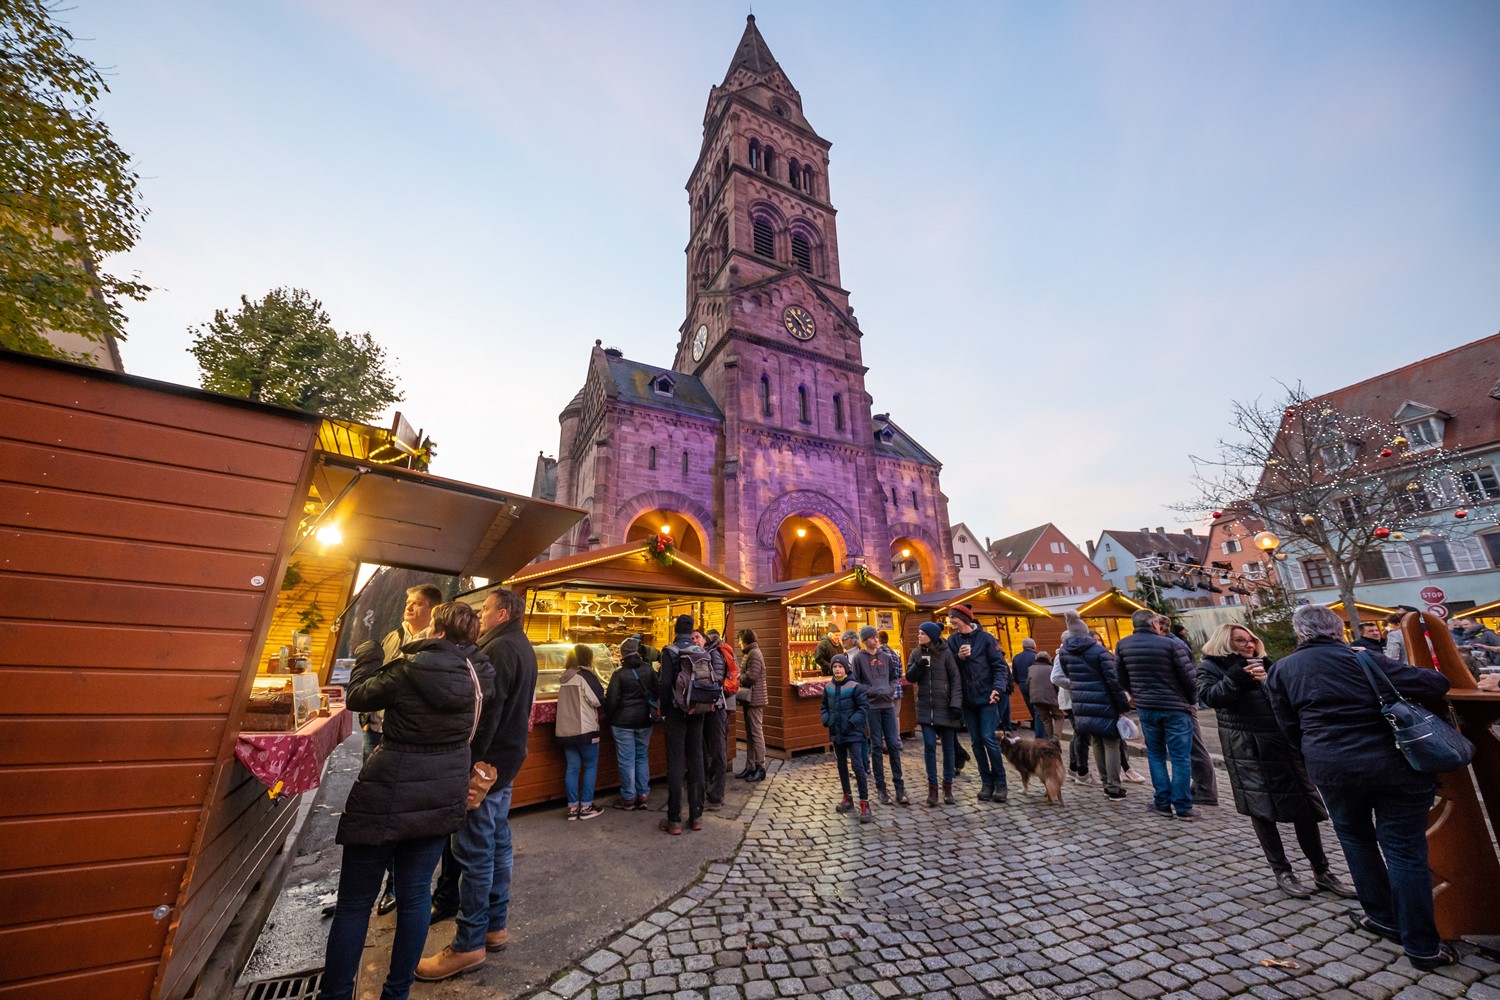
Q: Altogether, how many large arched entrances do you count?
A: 3